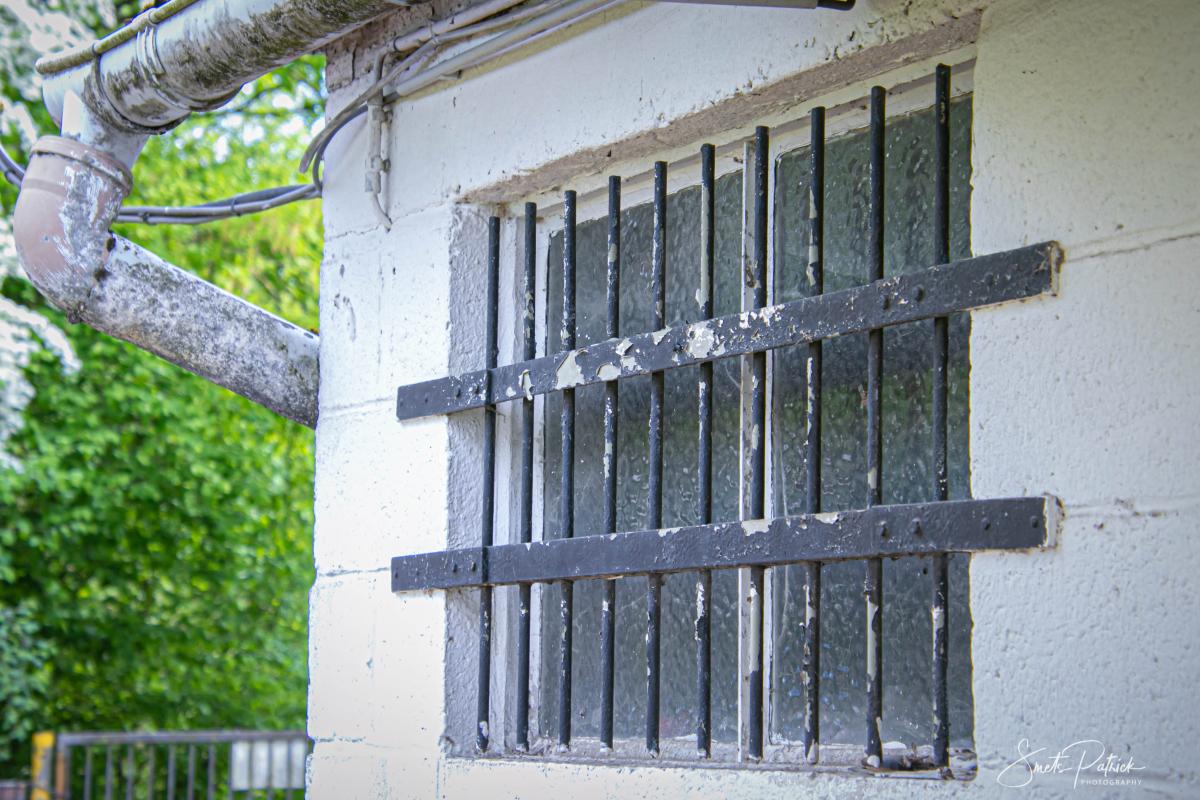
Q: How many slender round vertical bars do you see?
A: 10